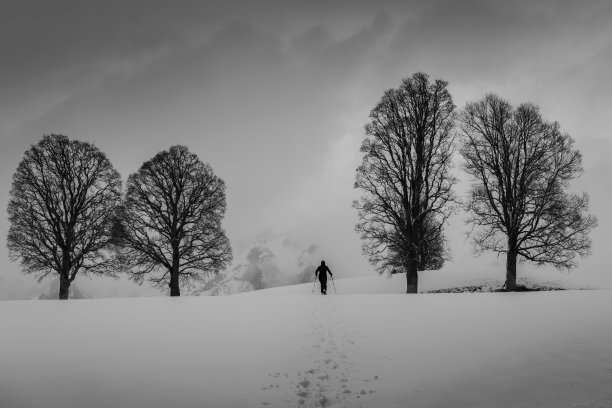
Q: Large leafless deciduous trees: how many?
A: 4